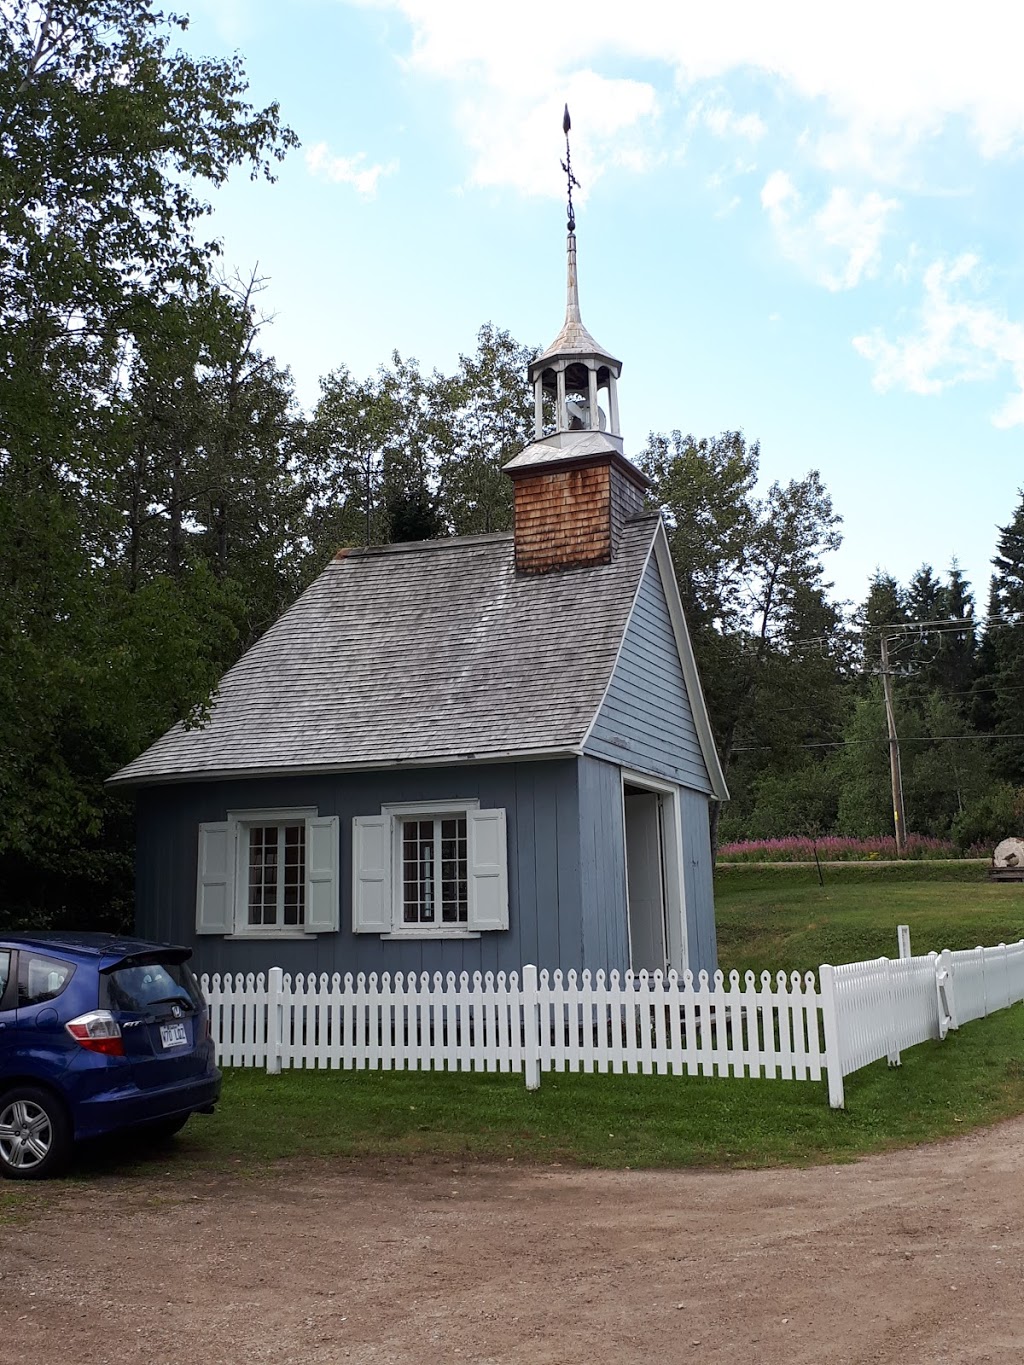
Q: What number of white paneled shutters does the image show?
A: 4